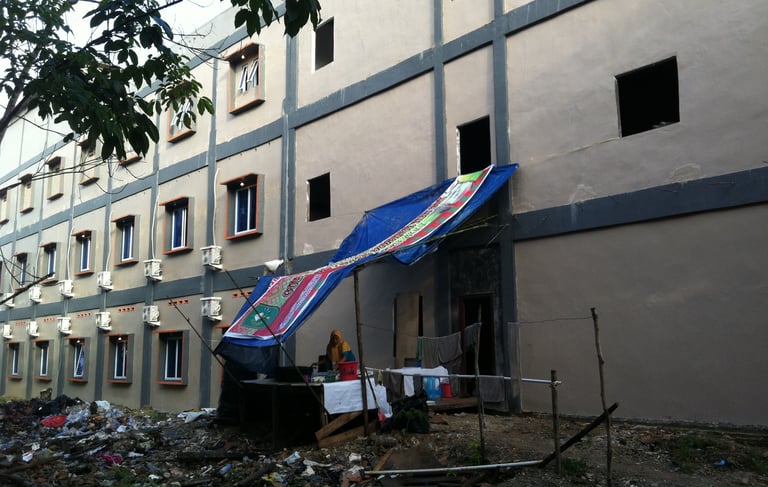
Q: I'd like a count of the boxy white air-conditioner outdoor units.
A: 12